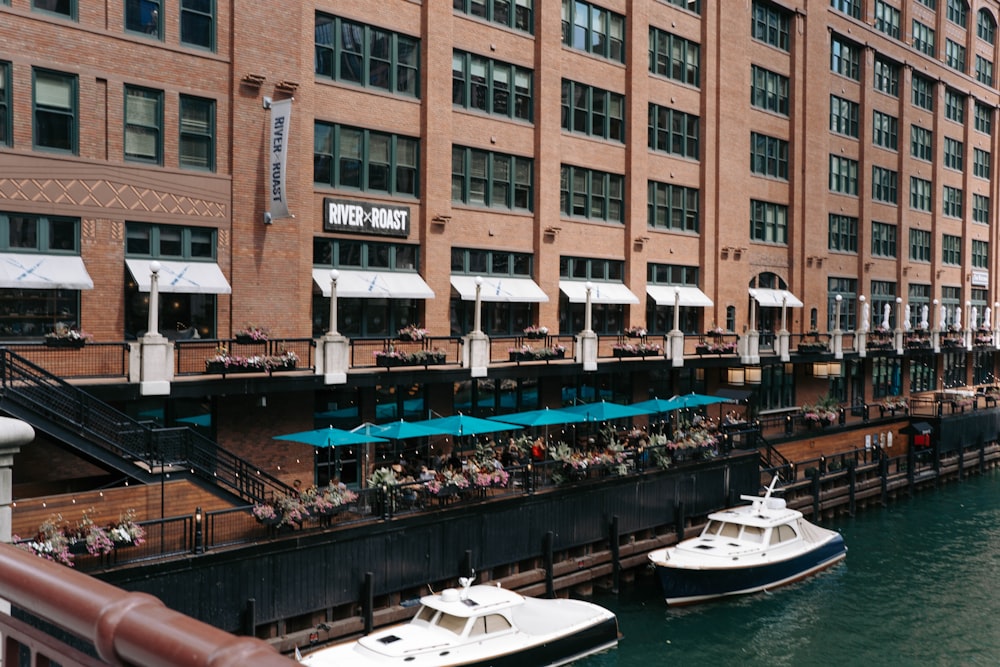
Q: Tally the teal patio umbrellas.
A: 7